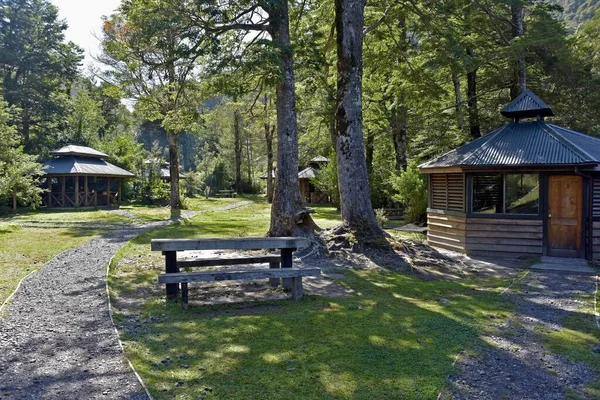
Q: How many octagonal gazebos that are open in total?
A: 1